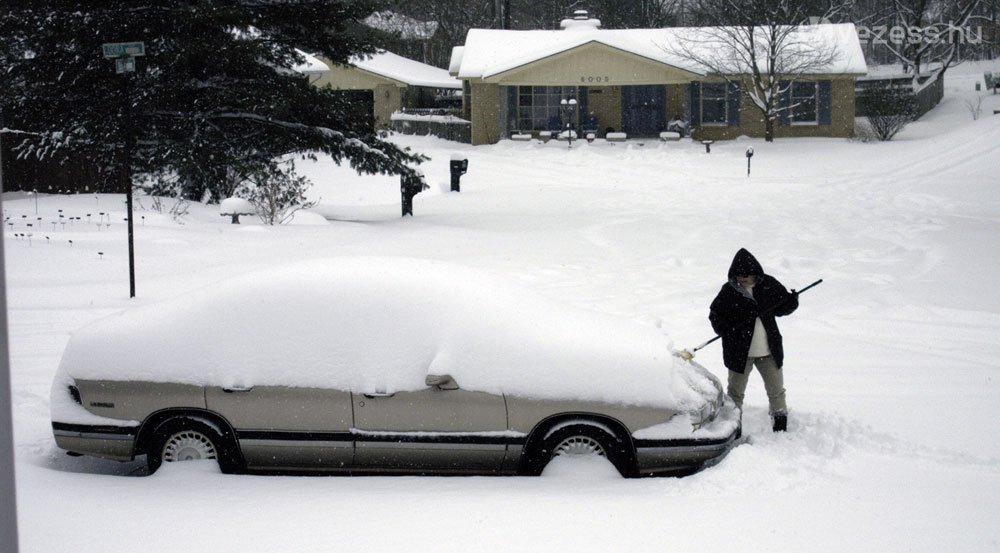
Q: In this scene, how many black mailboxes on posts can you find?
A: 2